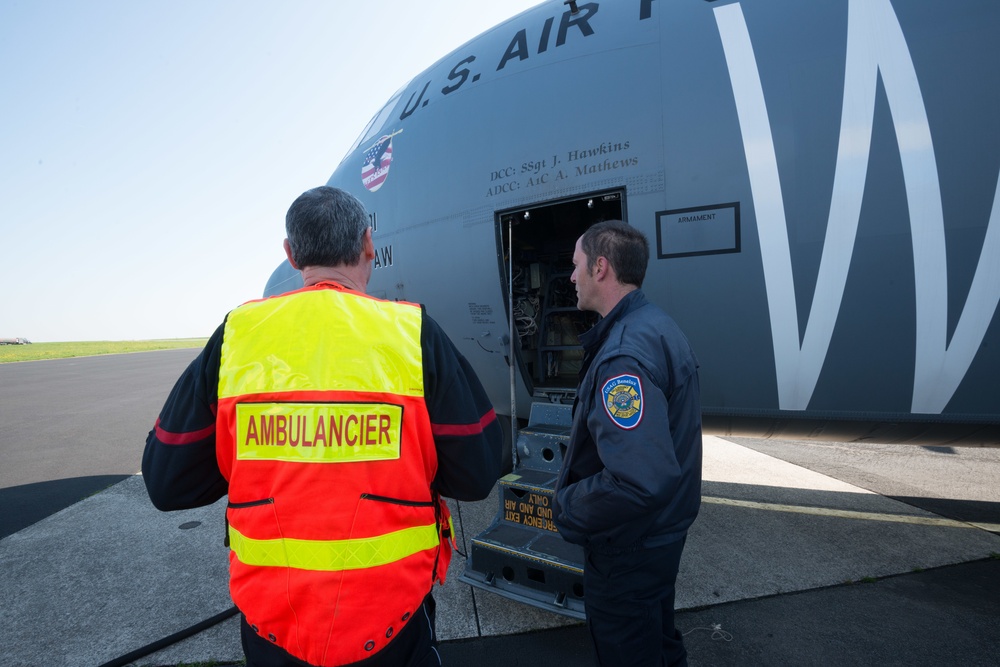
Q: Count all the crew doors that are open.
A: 1